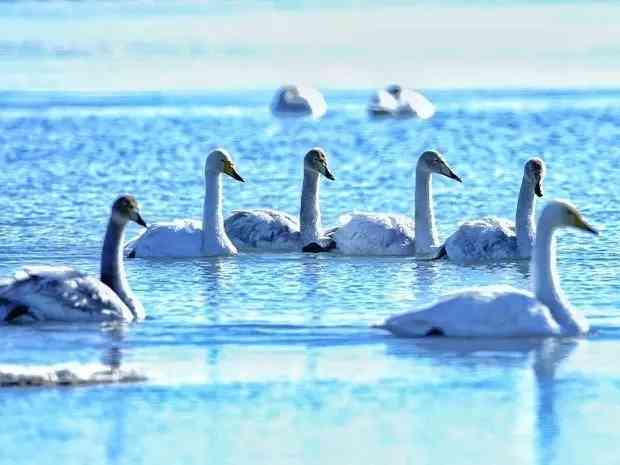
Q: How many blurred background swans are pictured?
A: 2